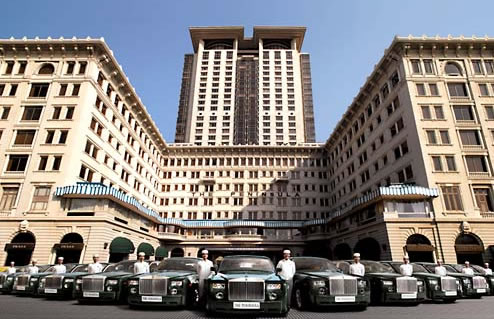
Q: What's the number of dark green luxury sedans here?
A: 11